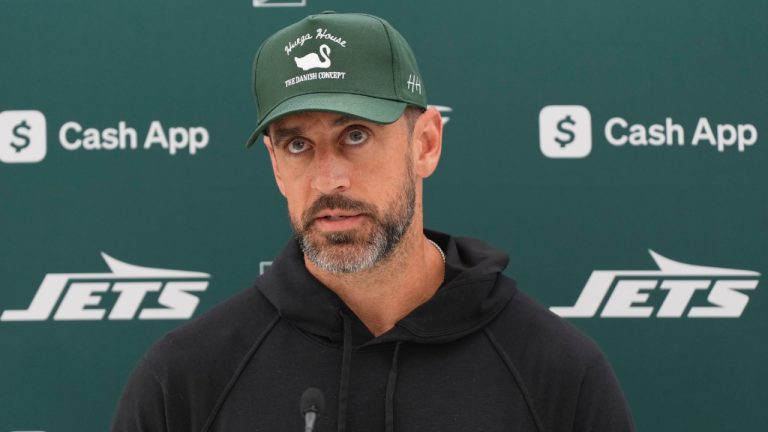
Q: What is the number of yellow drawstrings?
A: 0